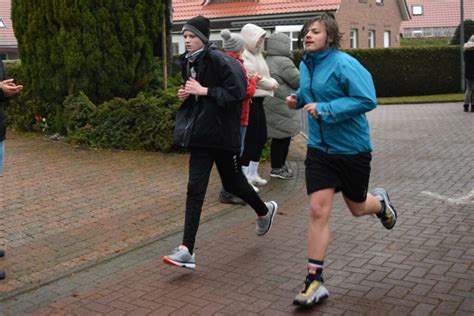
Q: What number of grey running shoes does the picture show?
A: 2